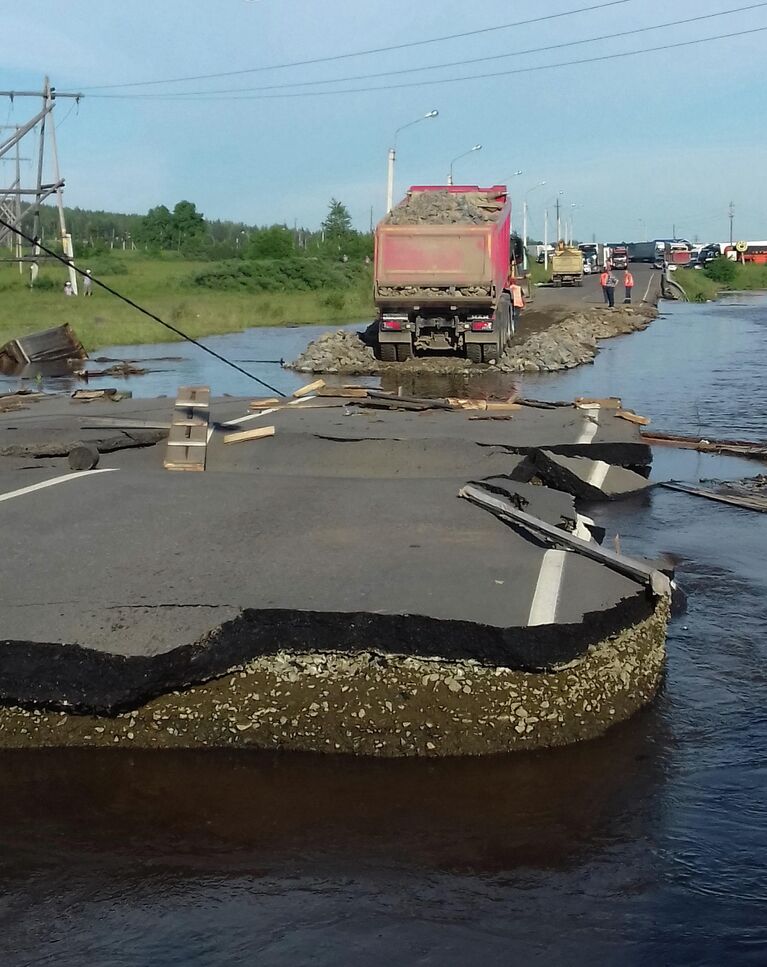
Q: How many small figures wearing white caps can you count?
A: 2